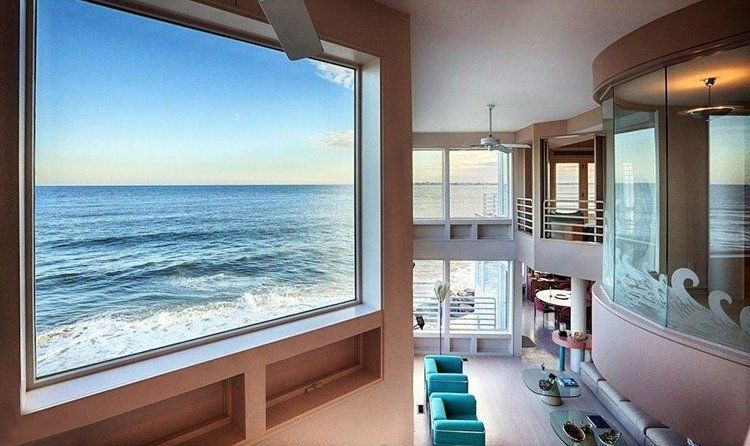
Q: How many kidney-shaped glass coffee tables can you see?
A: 2